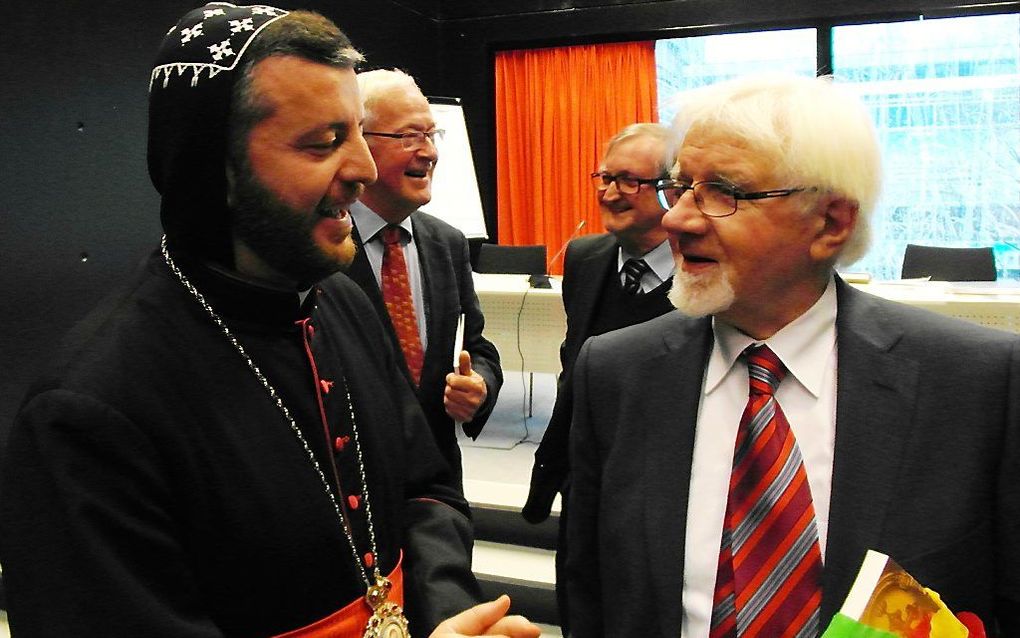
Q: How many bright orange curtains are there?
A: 1